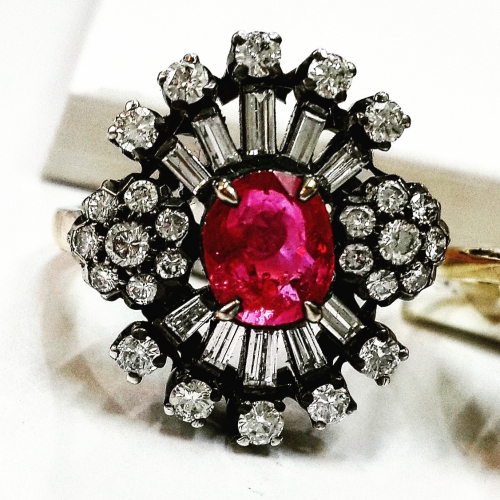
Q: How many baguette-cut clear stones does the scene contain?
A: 10